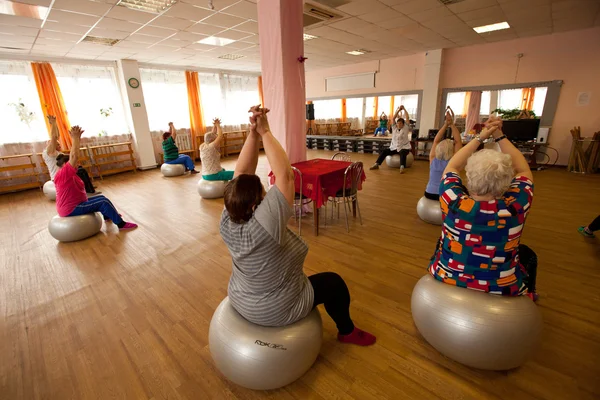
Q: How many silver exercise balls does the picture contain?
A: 8